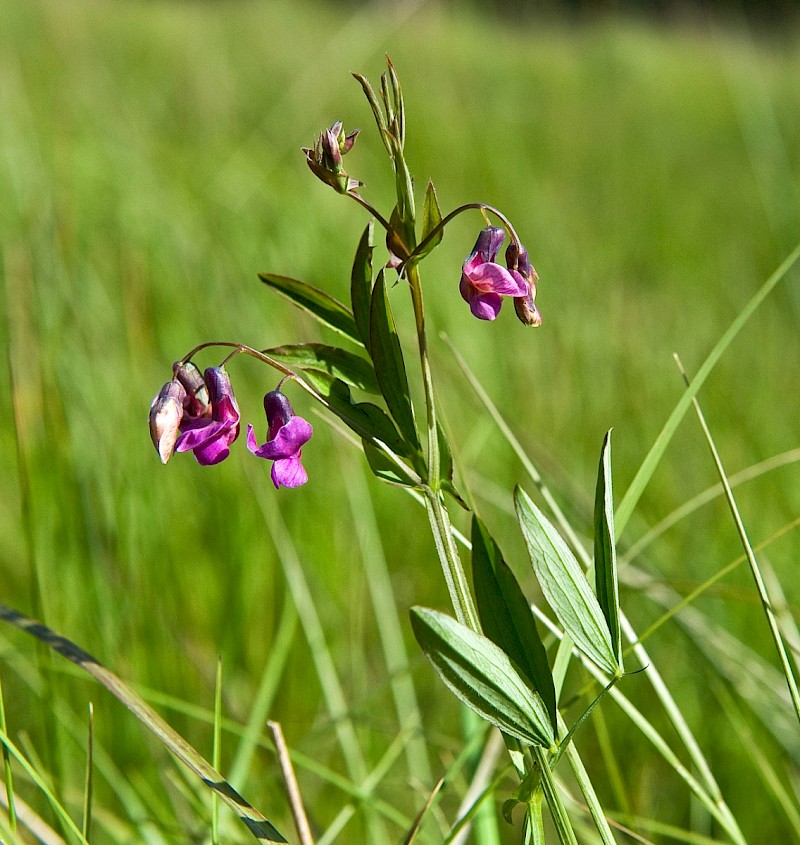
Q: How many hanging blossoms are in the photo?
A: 6